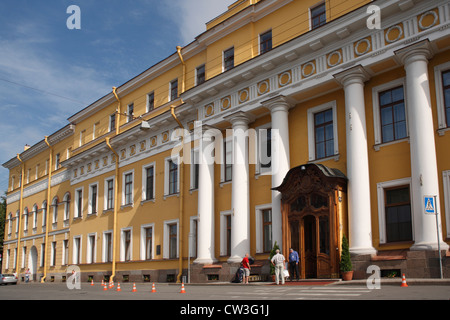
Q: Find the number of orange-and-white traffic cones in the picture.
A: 10